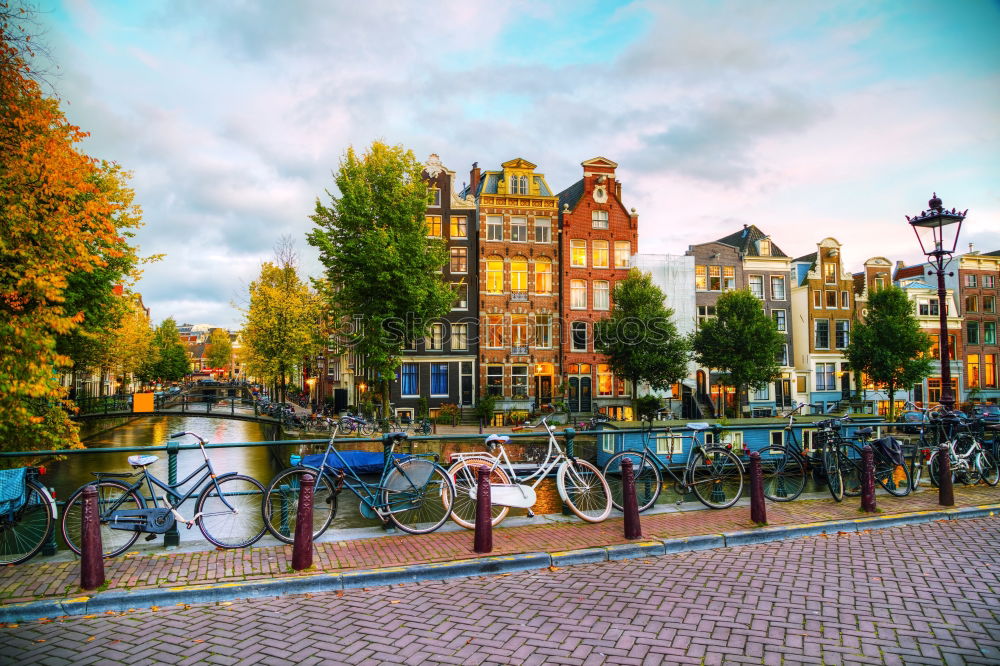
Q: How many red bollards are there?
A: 7